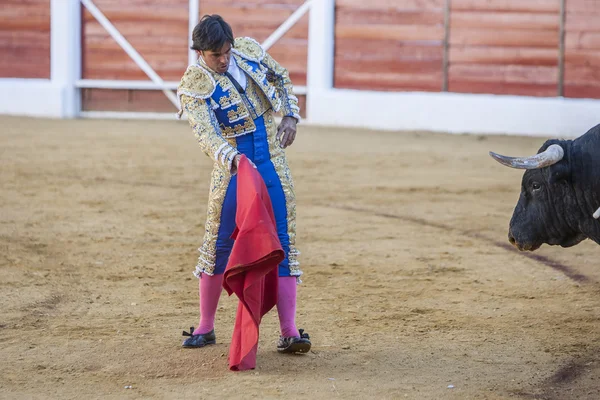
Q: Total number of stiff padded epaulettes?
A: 2